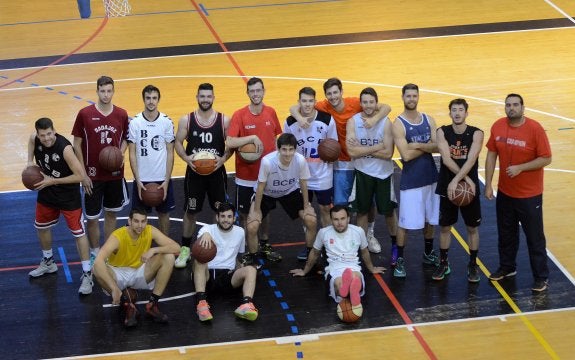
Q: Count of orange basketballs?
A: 3